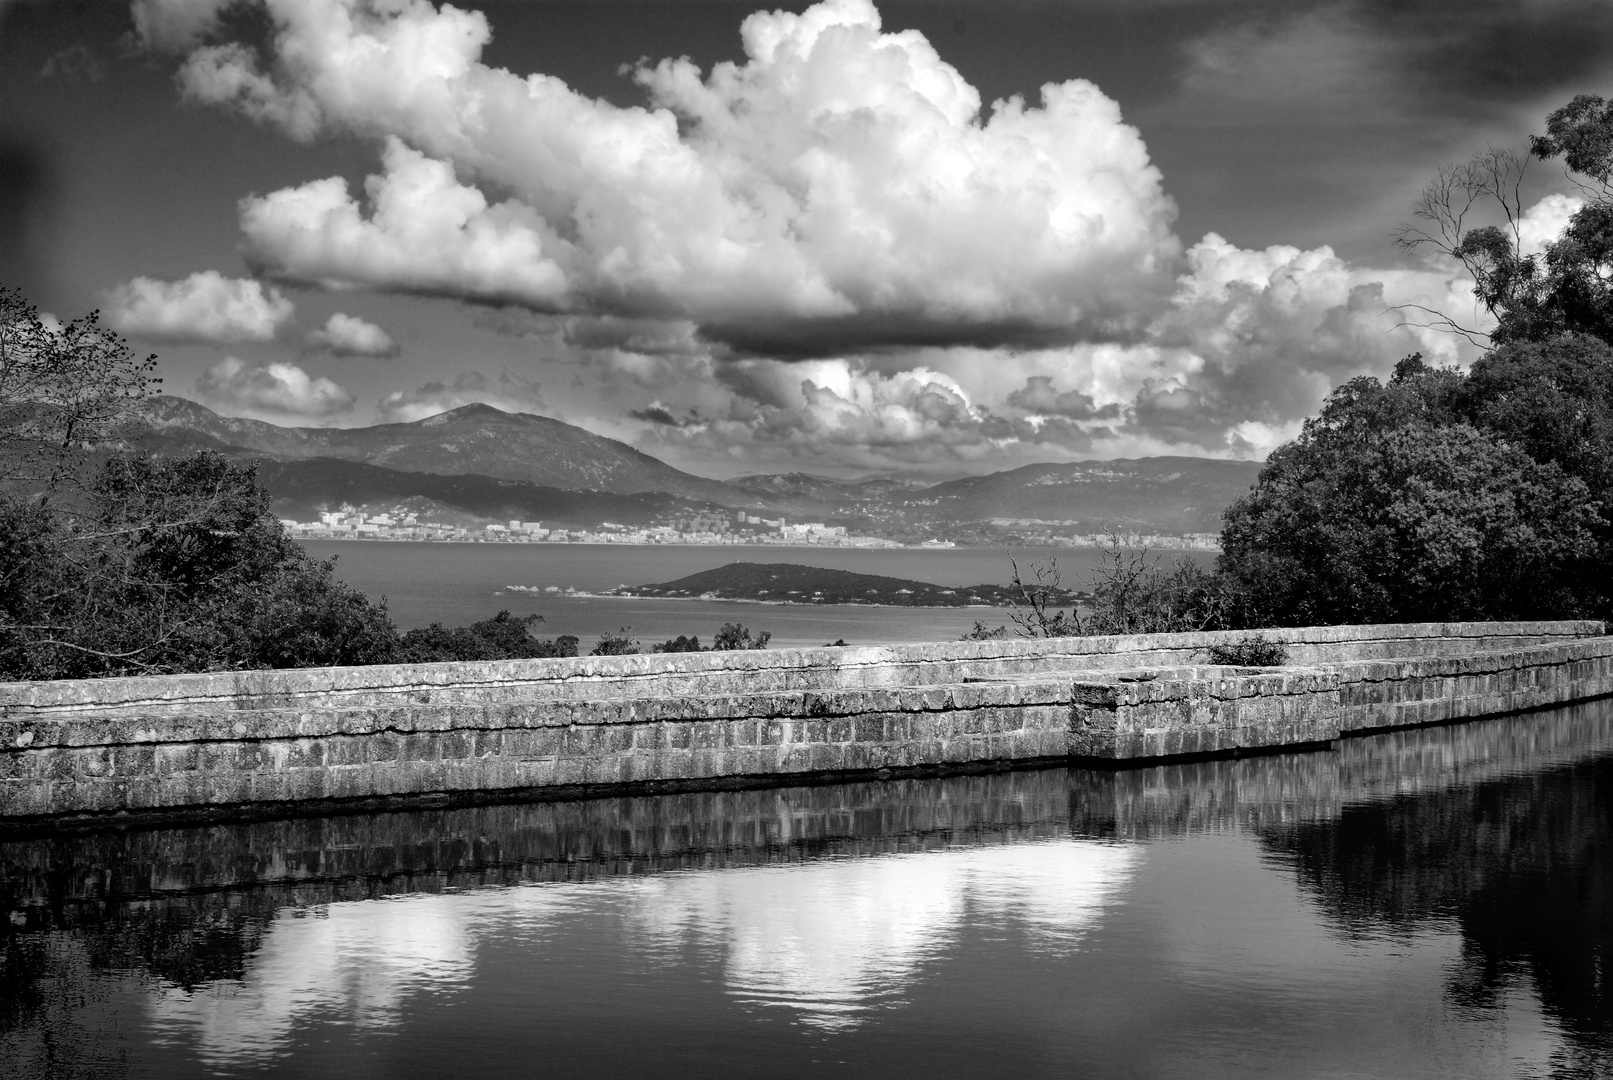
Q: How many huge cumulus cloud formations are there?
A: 1